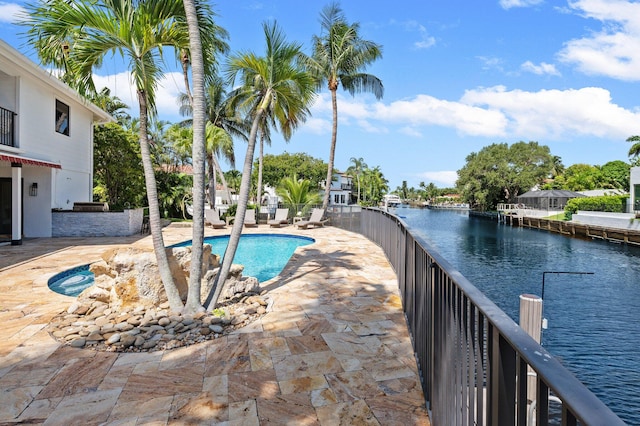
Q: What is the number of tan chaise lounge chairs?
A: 4